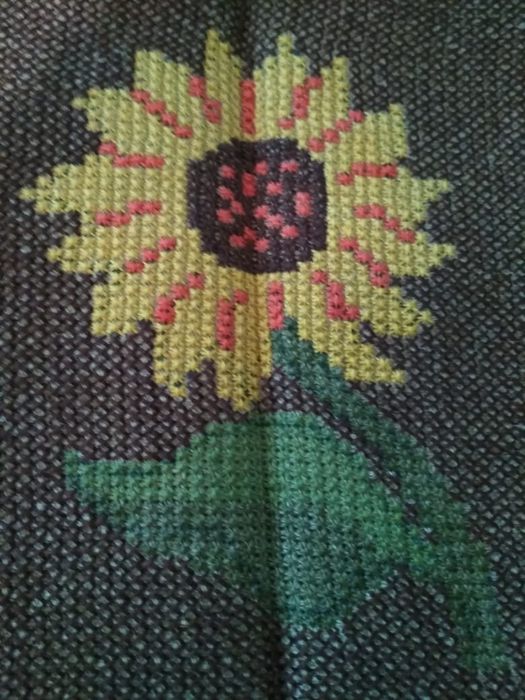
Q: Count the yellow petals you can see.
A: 15